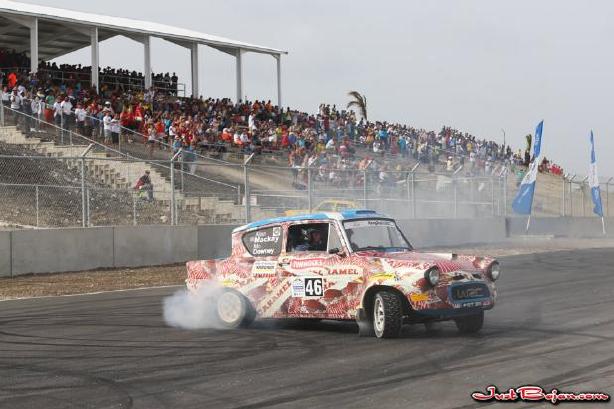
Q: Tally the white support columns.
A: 6